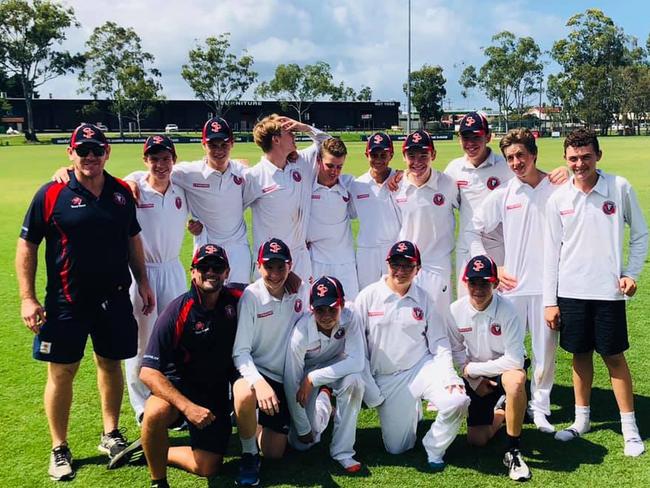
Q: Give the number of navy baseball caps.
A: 11